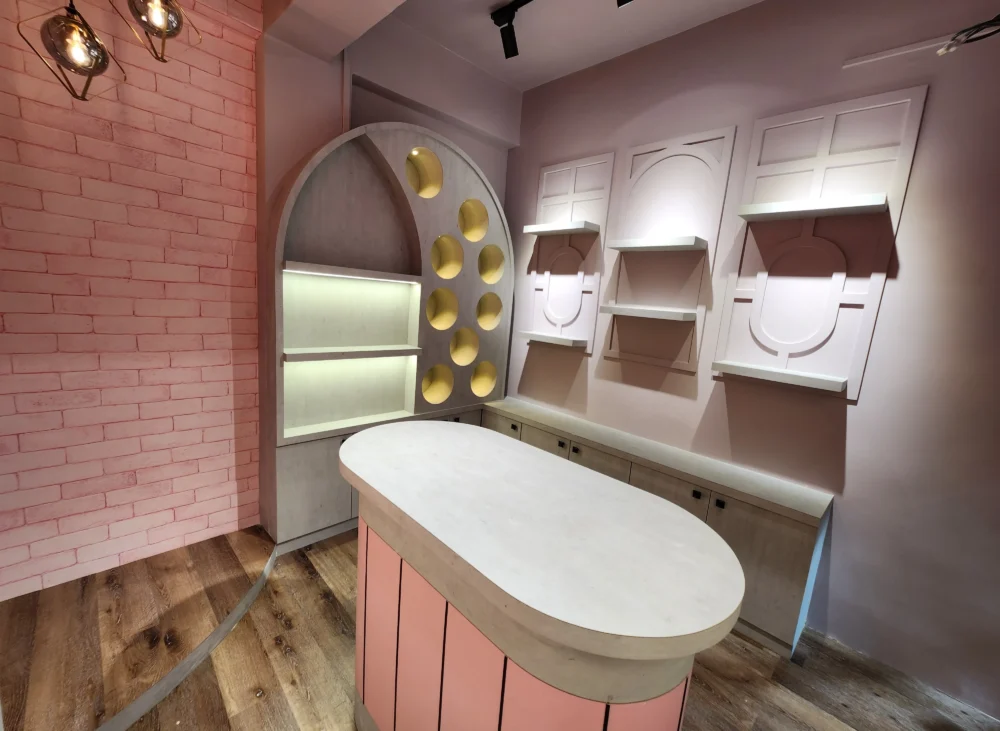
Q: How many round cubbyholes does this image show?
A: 9